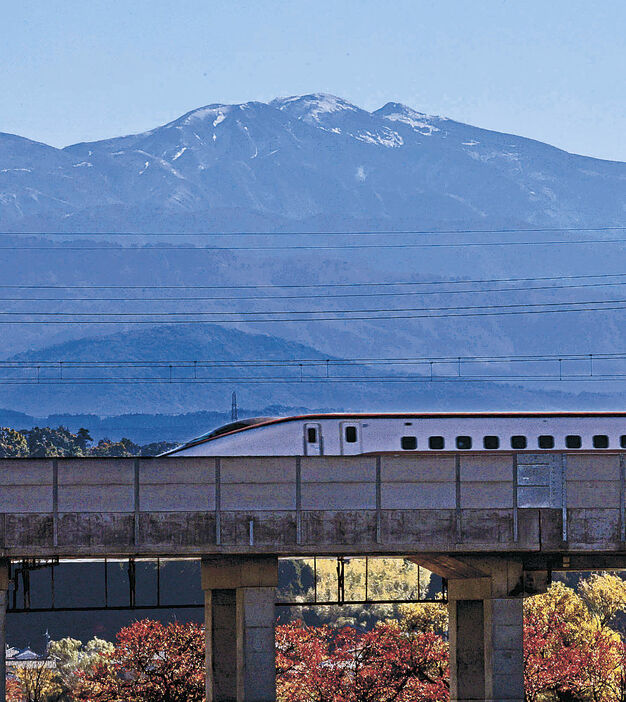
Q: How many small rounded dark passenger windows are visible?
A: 9